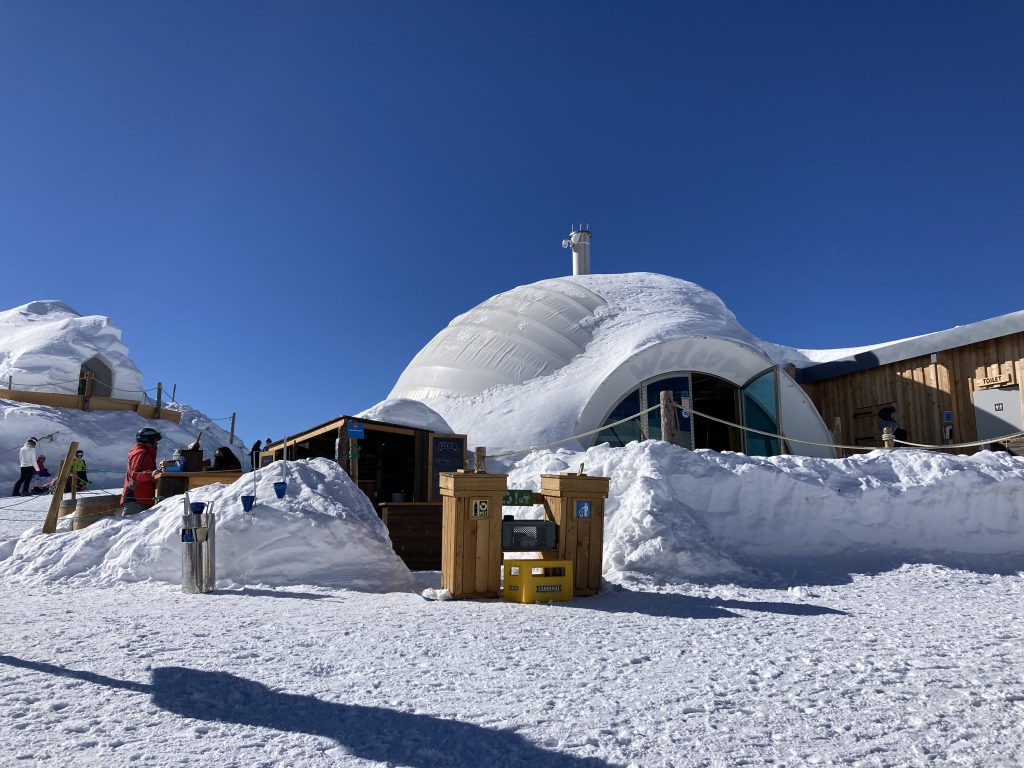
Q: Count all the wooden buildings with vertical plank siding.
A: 1